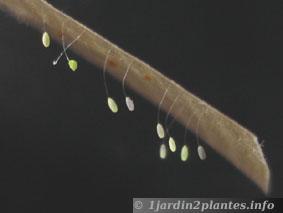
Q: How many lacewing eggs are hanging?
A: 9